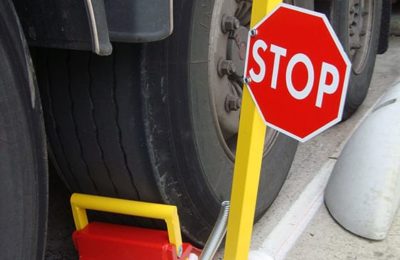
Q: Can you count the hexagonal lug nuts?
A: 3